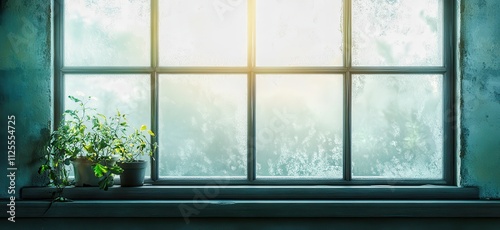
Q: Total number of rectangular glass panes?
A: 8